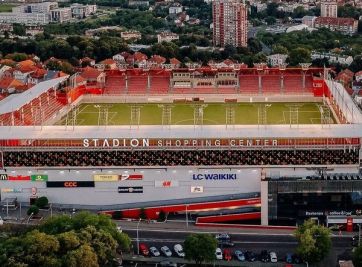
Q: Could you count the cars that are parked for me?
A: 12